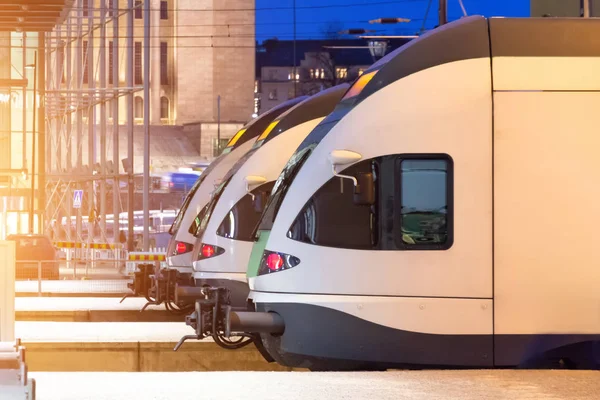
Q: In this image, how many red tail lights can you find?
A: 3